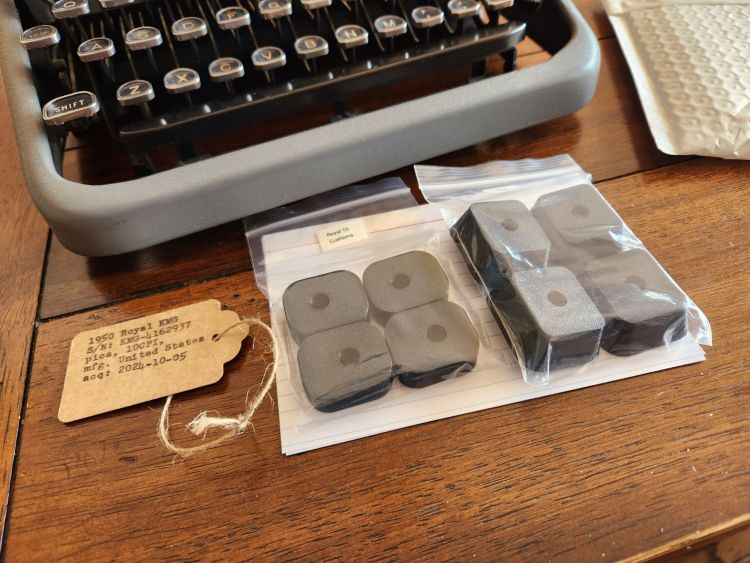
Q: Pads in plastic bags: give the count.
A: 8